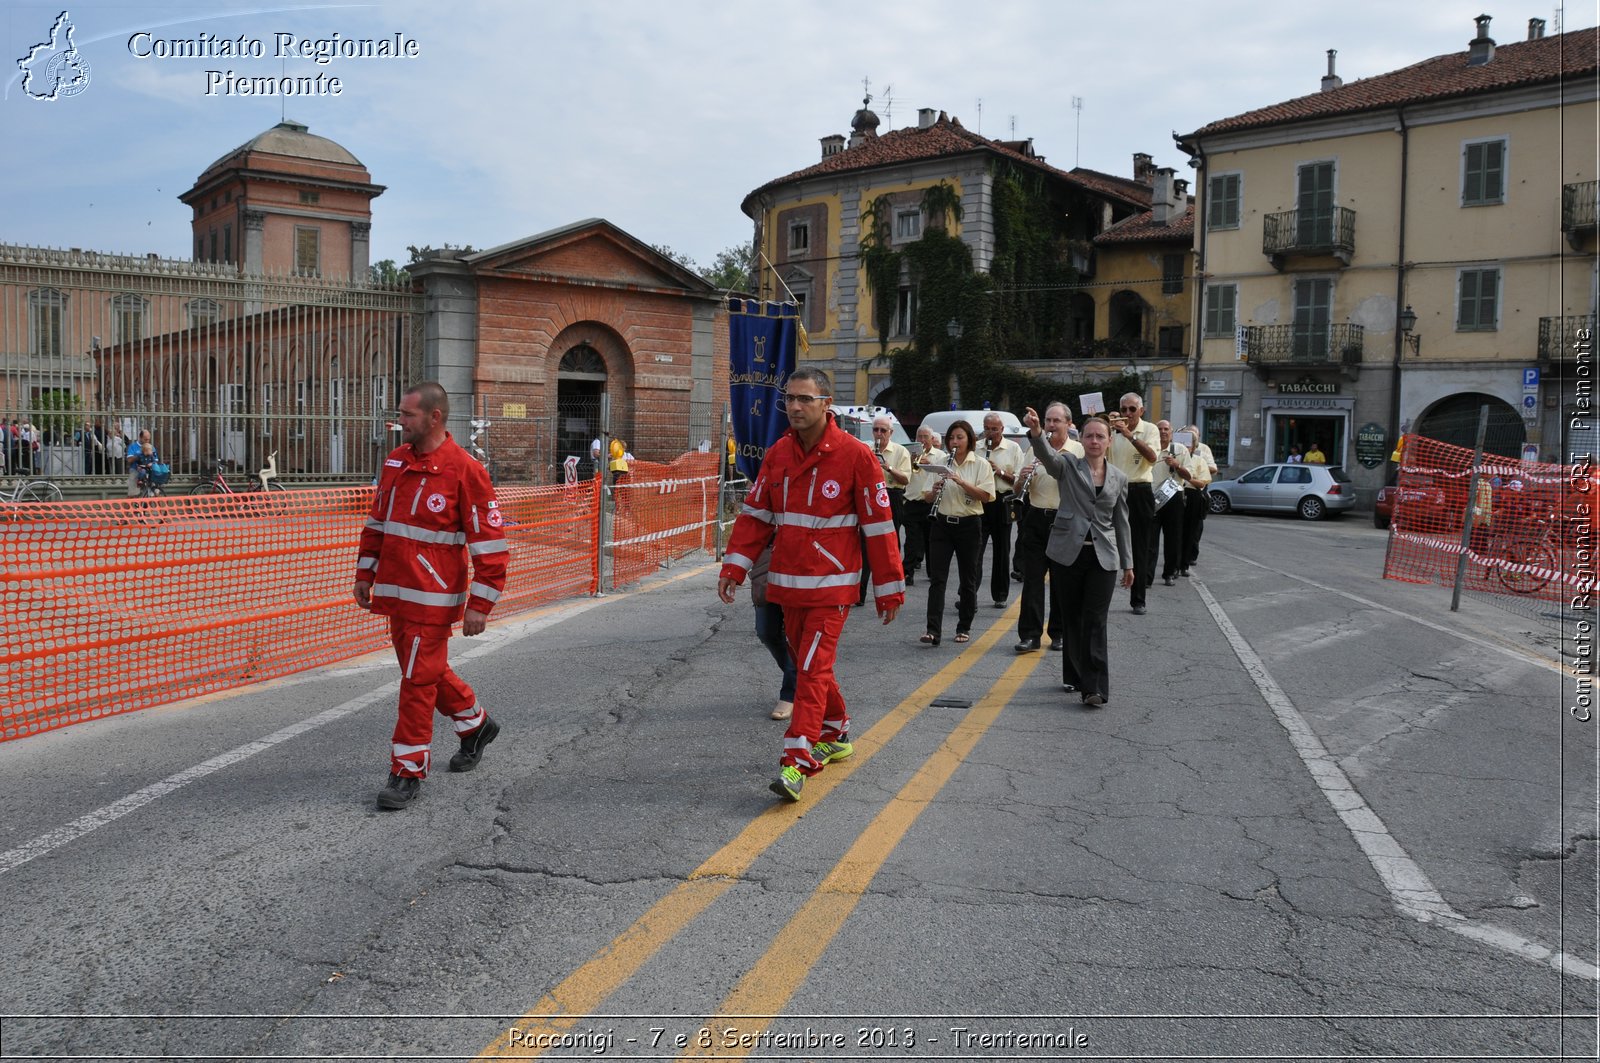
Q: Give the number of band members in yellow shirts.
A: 9